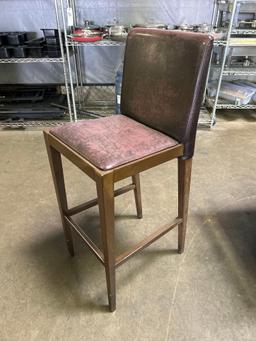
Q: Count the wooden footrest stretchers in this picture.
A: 3